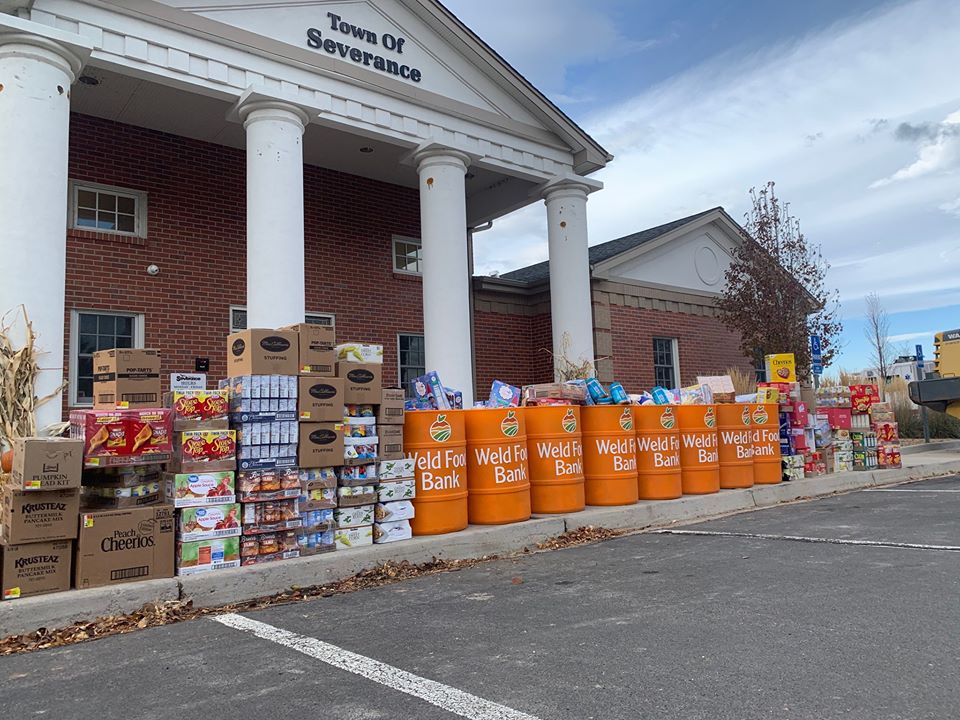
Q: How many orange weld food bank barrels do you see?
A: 8